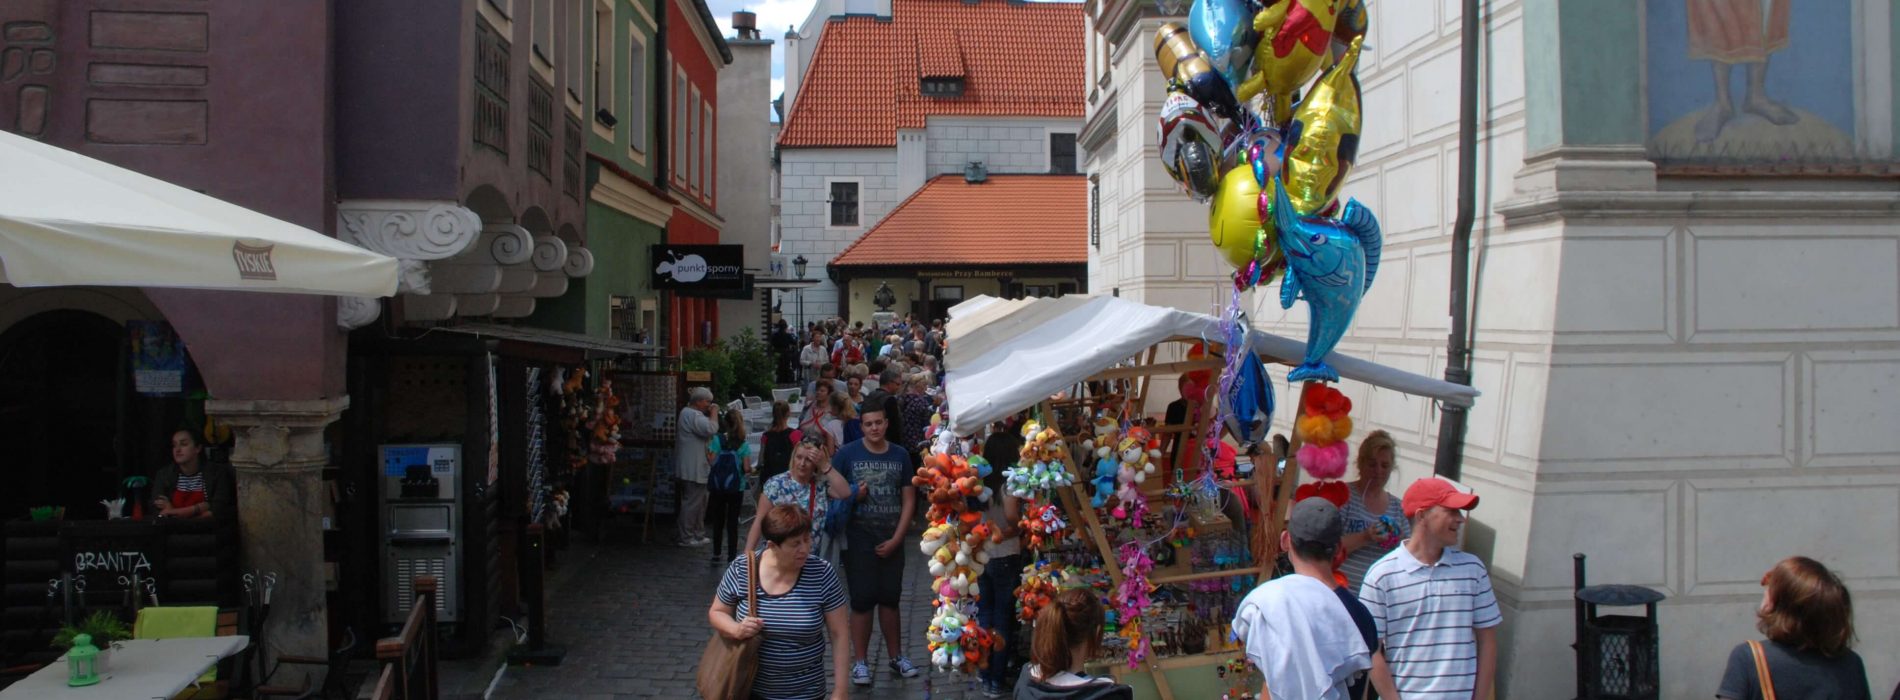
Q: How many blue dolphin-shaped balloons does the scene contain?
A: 1